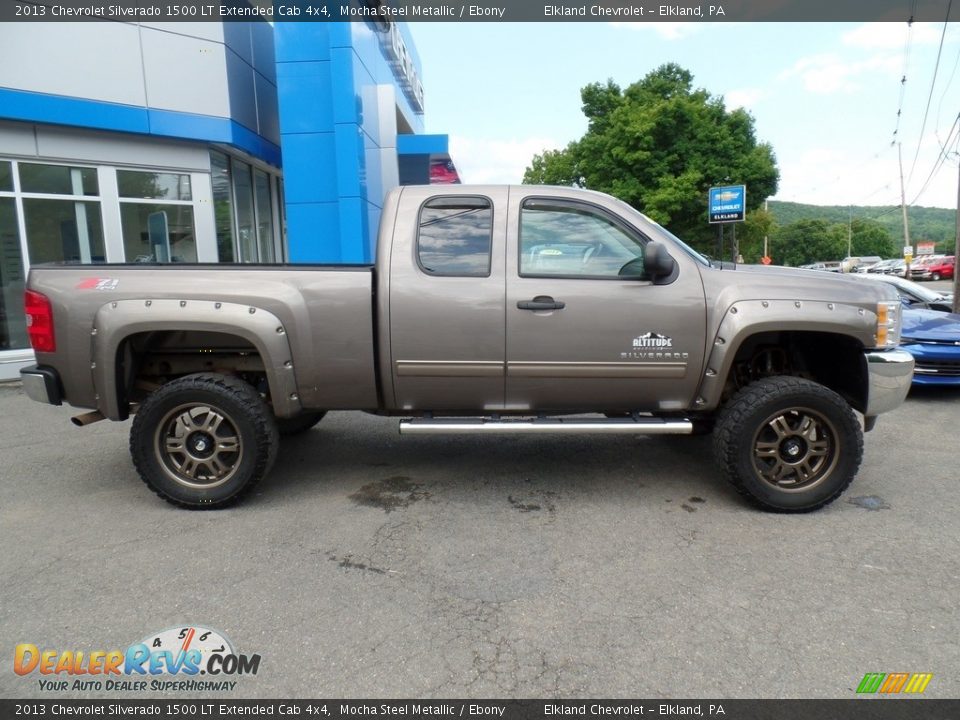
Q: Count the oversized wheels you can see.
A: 2